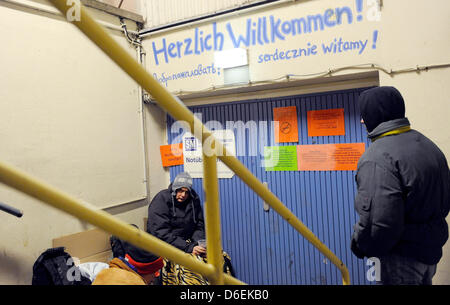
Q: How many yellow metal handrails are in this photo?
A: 2